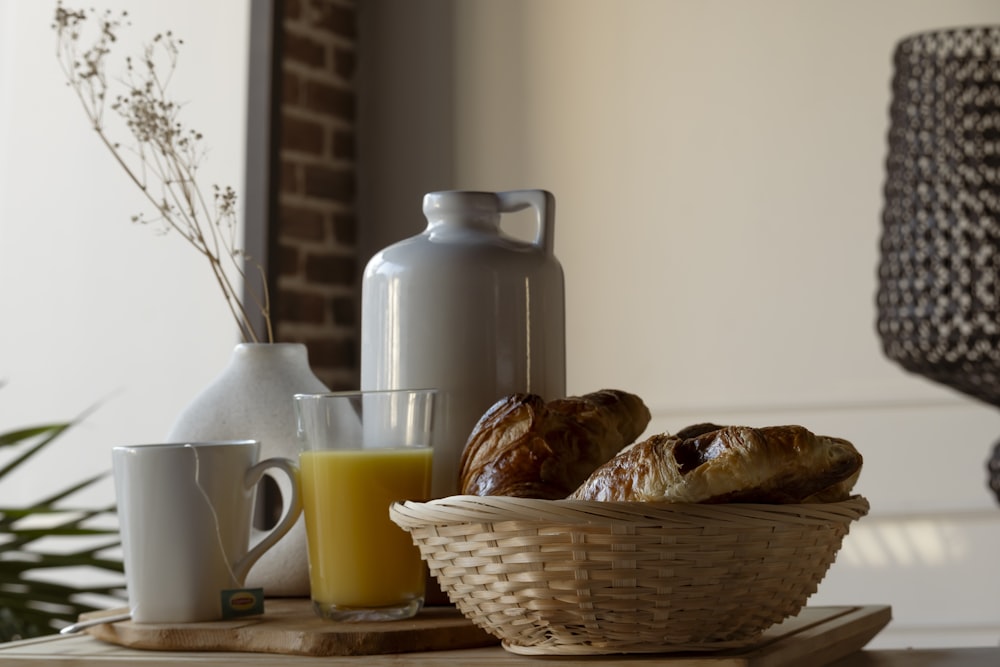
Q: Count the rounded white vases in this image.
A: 1